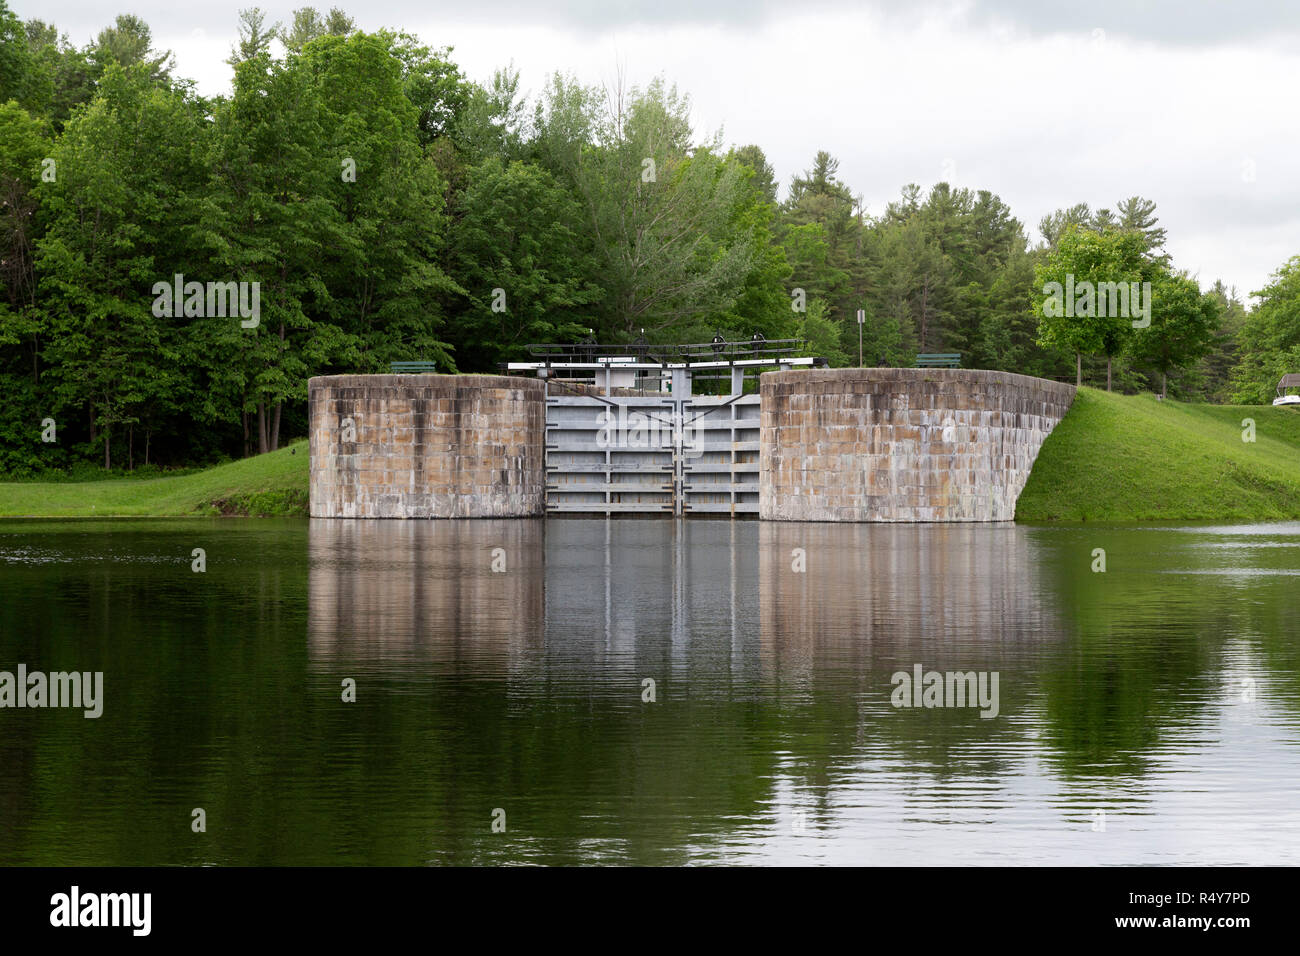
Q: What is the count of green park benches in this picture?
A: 2